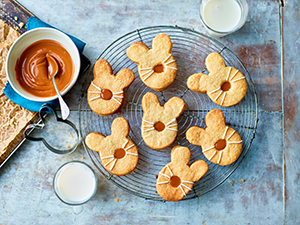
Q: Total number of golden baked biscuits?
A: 7